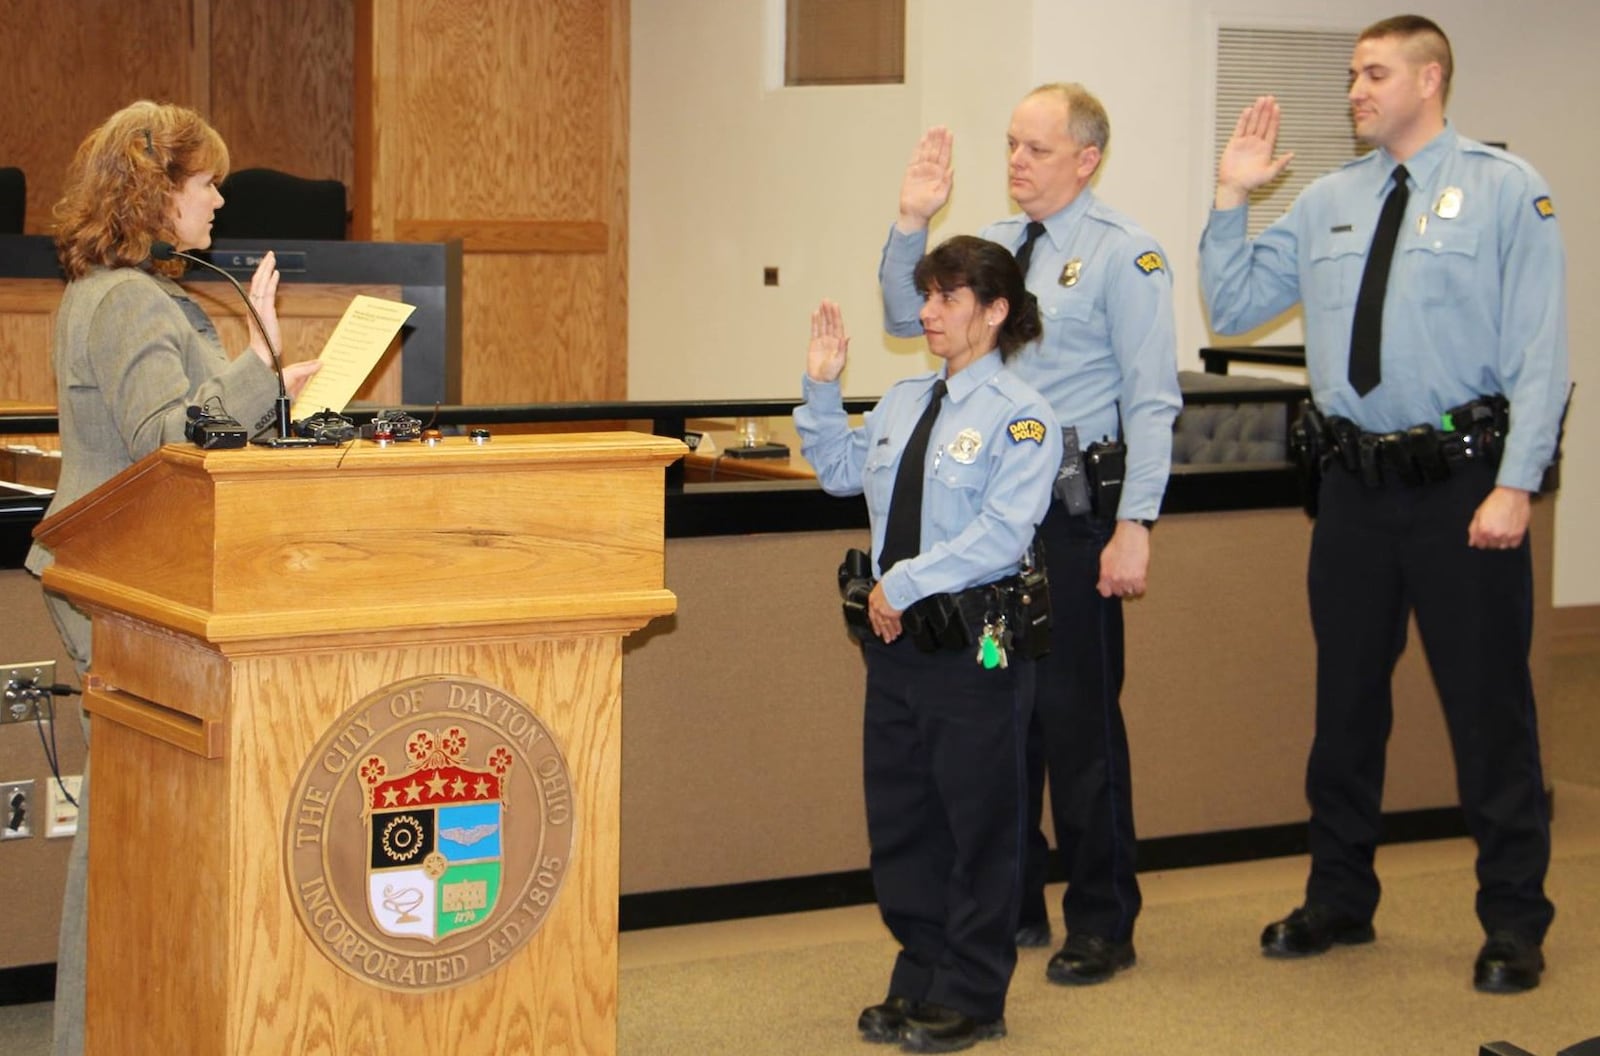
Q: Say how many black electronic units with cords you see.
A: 3